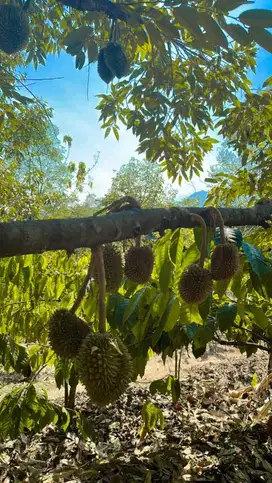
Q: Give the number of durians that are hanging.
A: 9